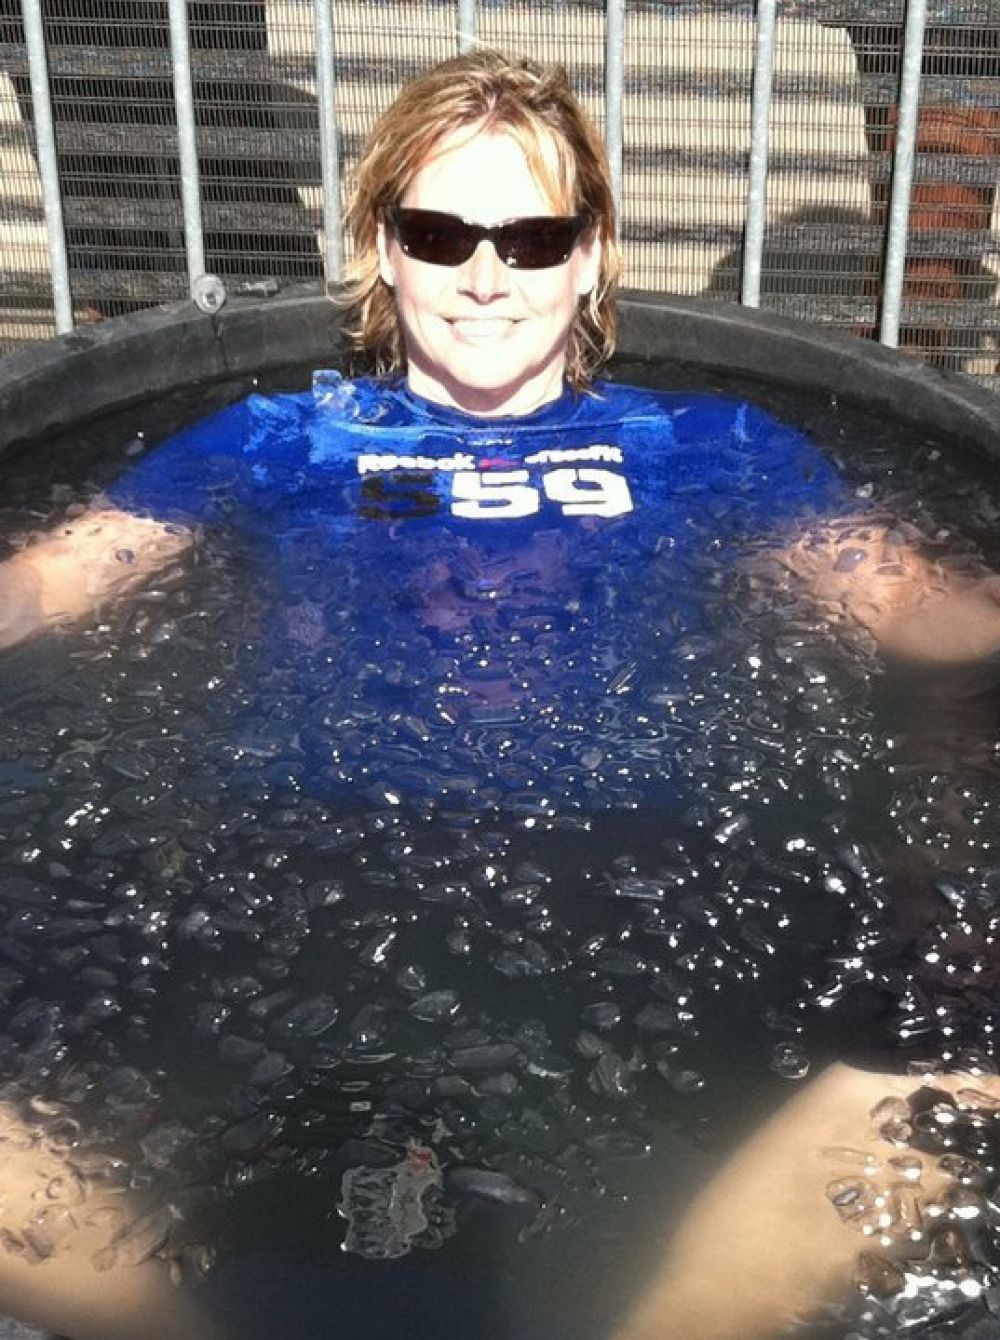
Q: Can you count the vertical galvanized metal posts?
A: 7